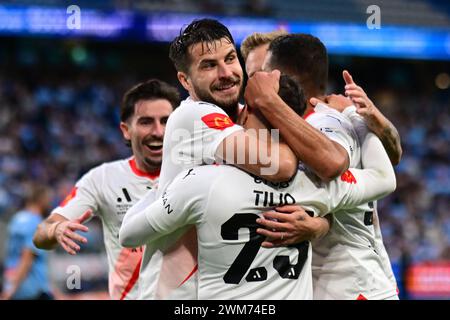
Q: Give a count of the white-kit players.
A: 5